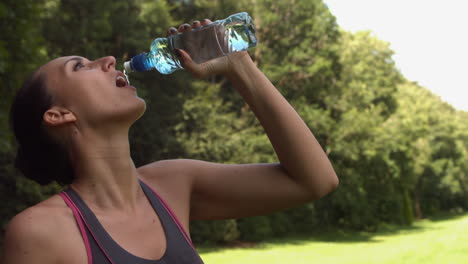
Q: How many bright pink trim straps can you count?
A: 2